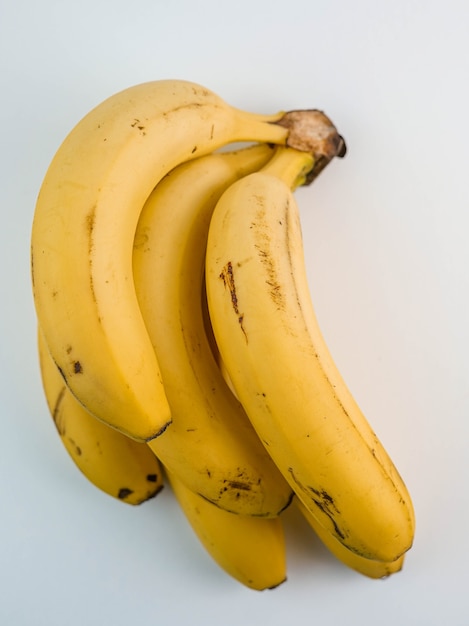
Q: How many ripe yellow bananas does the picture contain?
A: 6